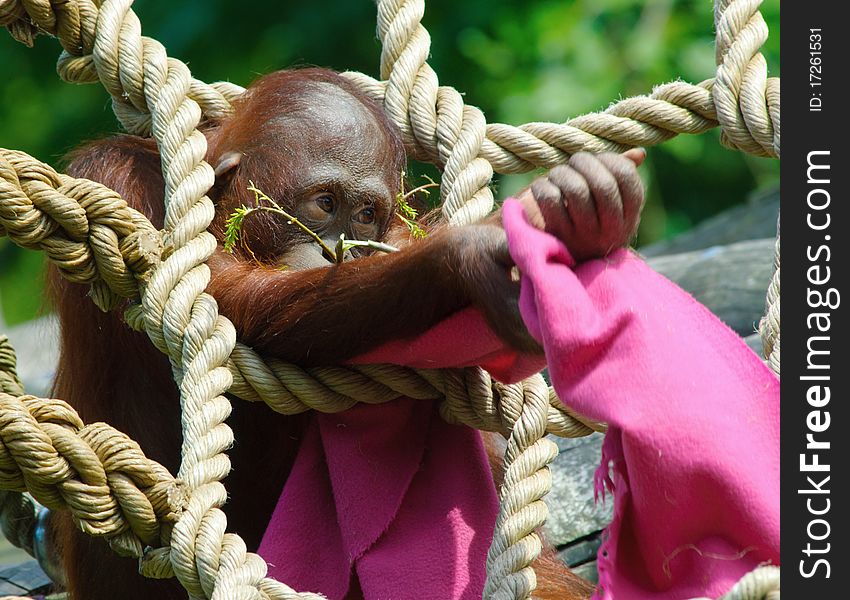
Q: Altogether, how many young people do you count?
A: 0